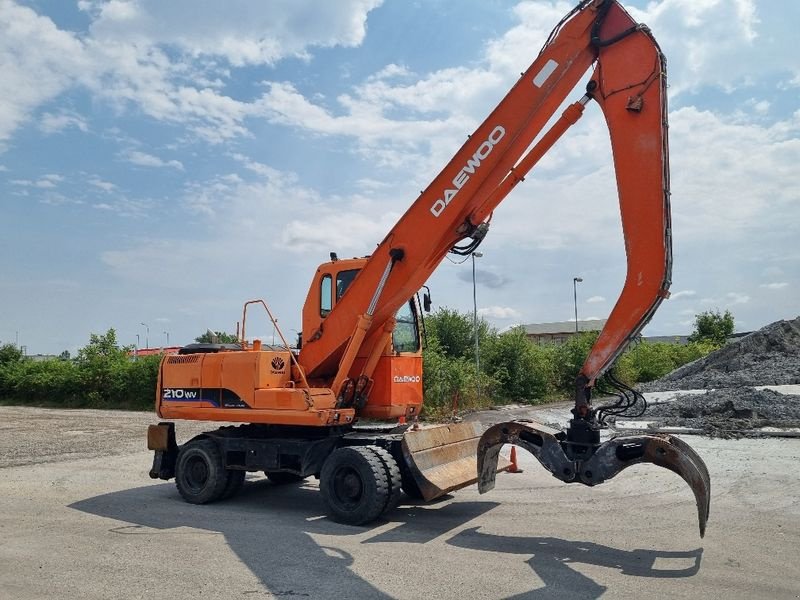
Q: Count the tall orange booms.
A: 1